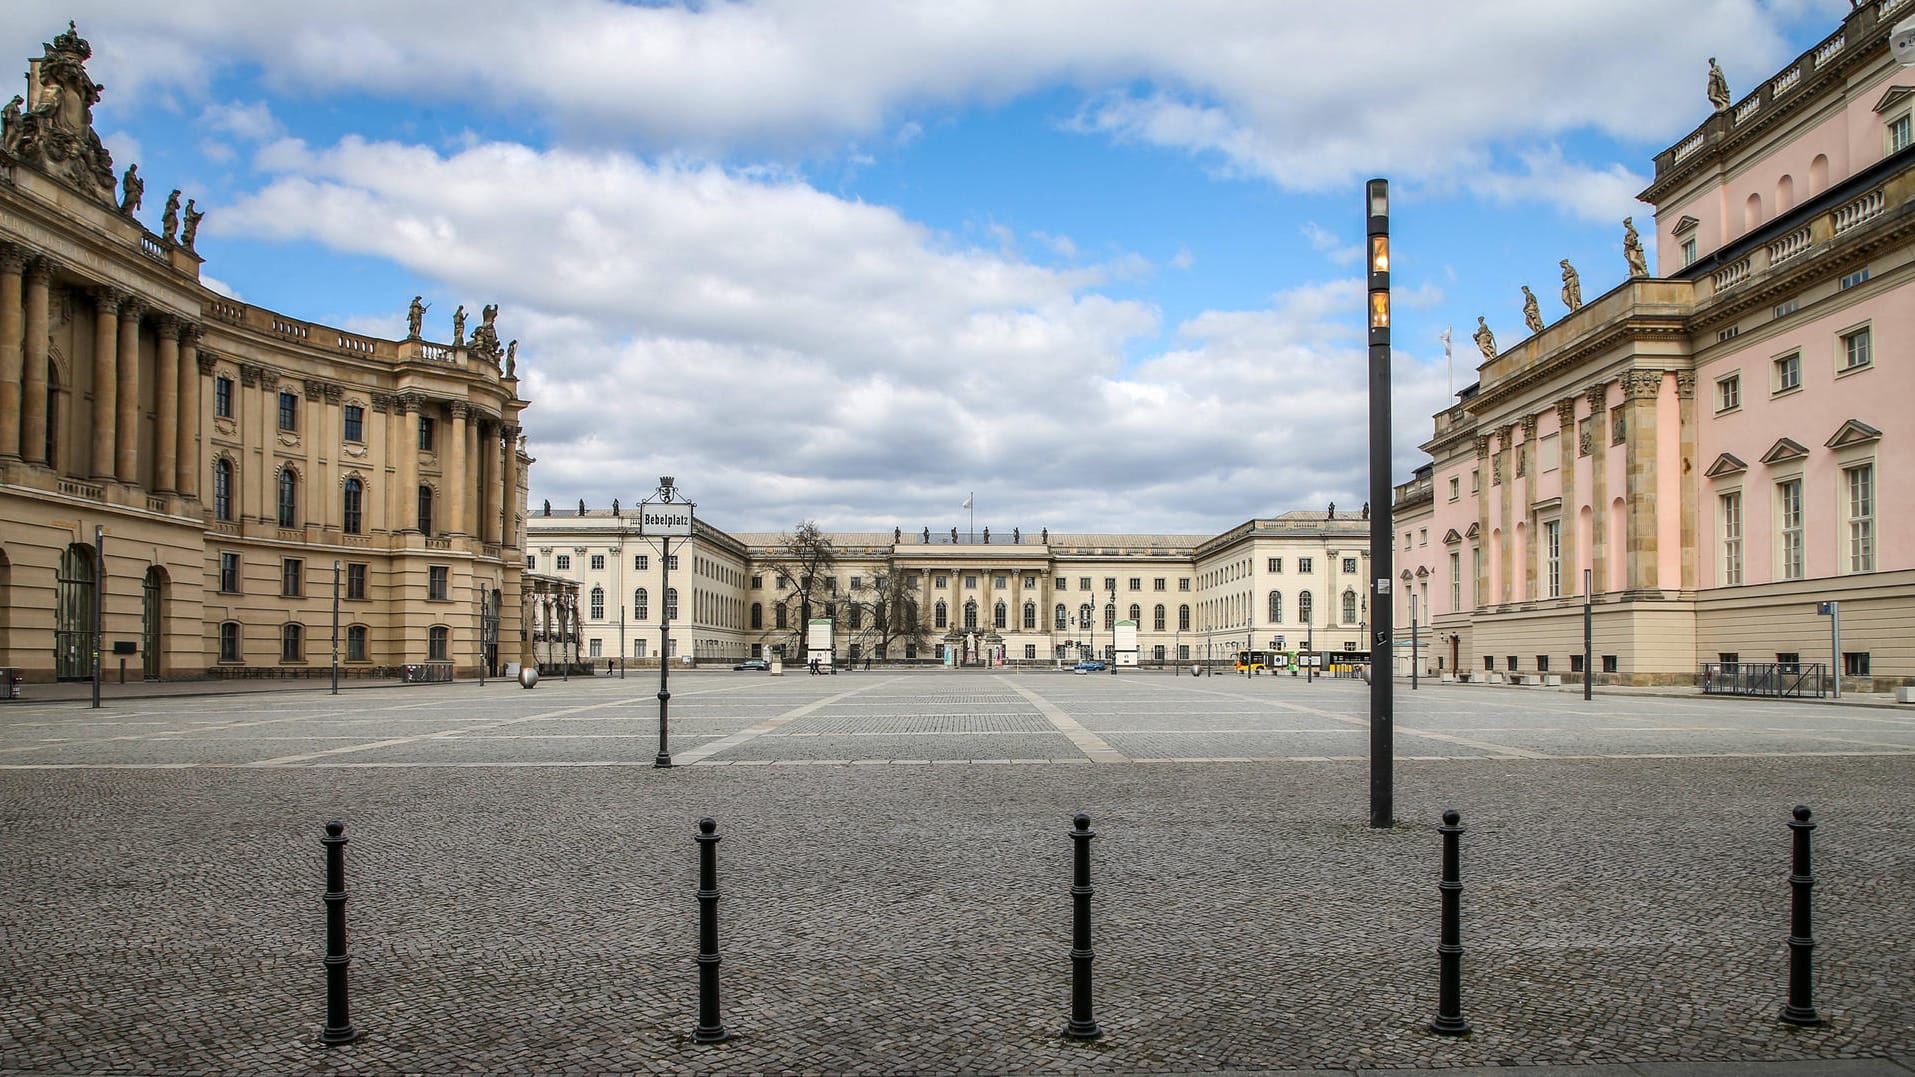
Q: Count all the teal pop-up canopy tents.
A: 0